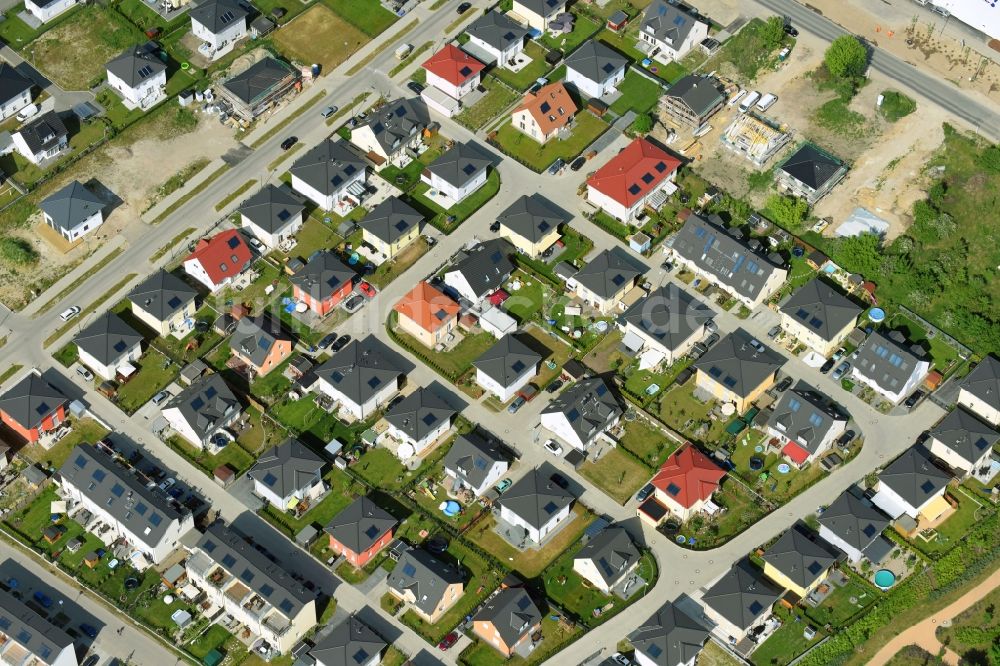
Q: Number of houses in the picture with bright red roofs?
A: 4